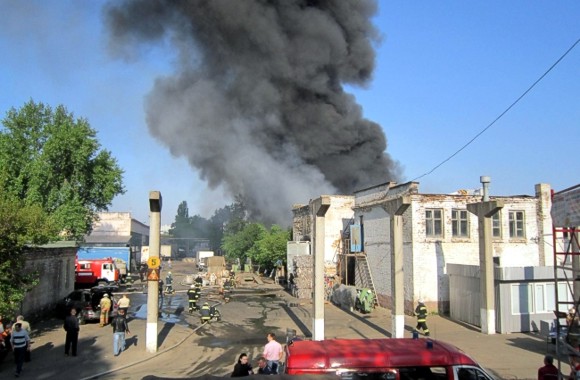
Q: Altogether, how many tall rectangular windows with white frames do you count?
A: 4